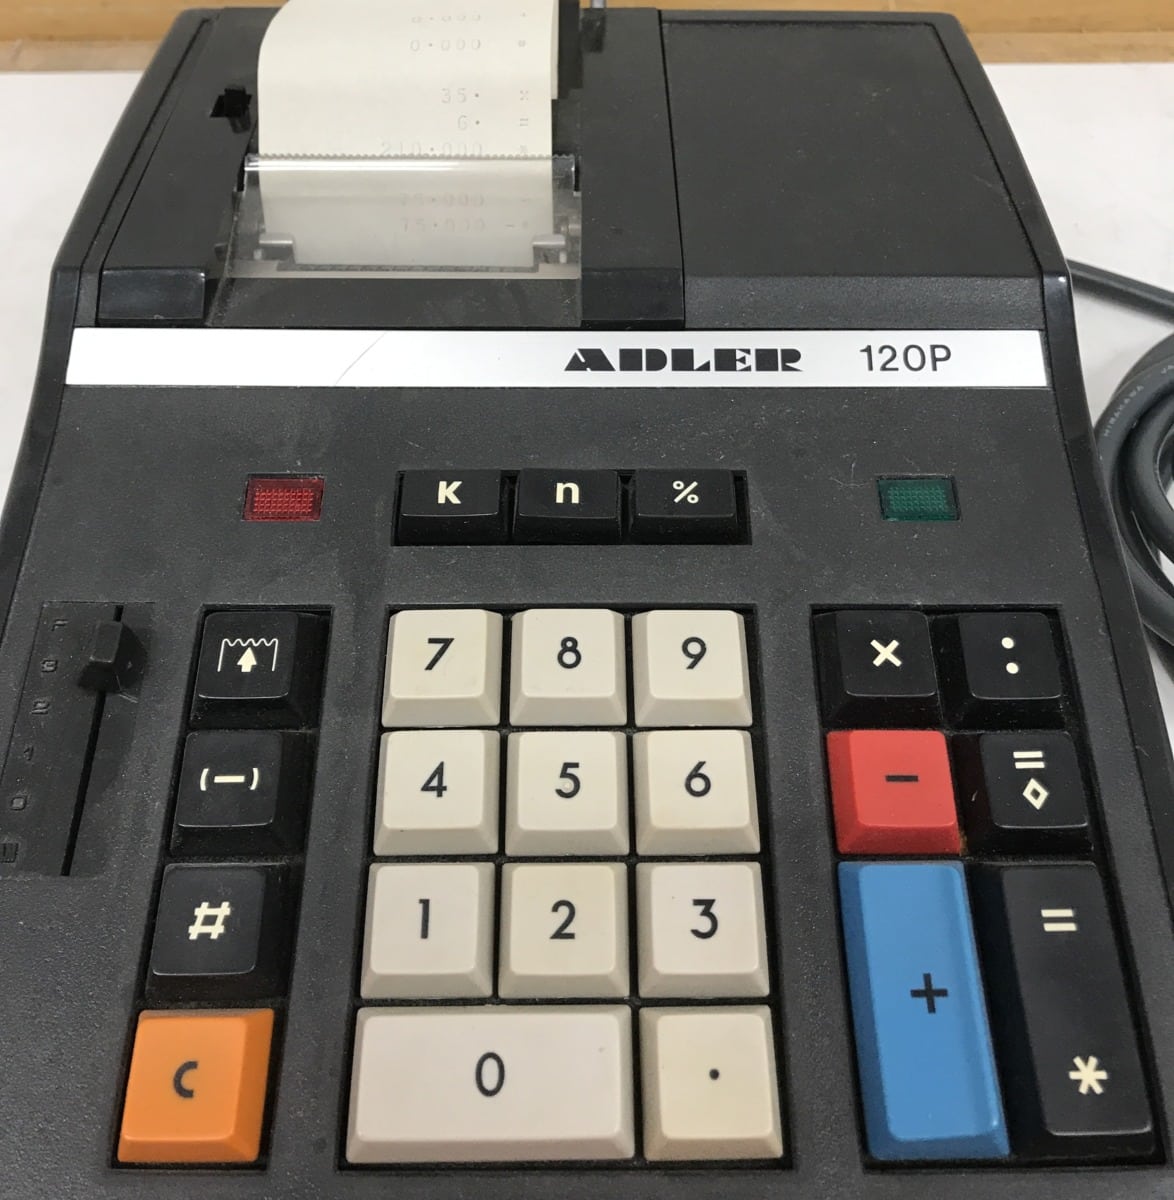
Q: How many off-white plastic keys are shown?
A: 11